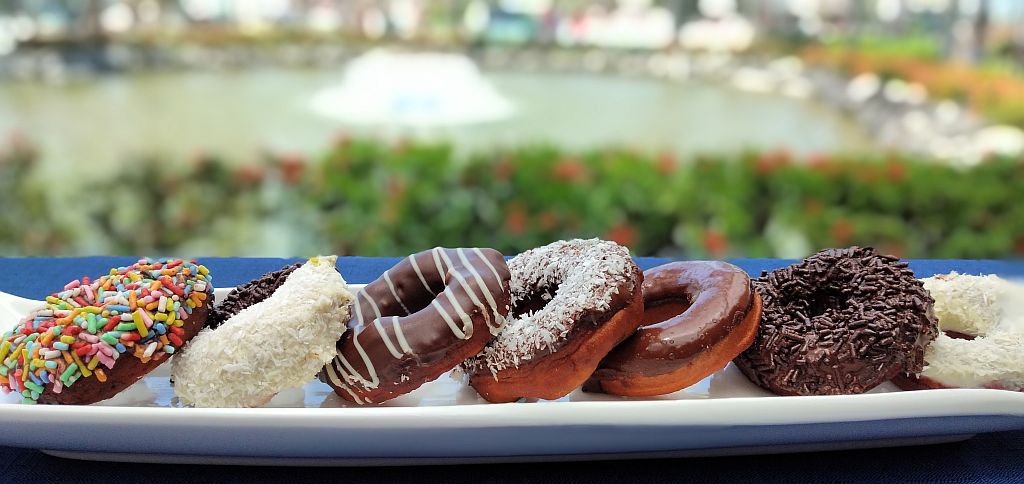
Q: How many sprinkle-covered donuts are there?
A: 3